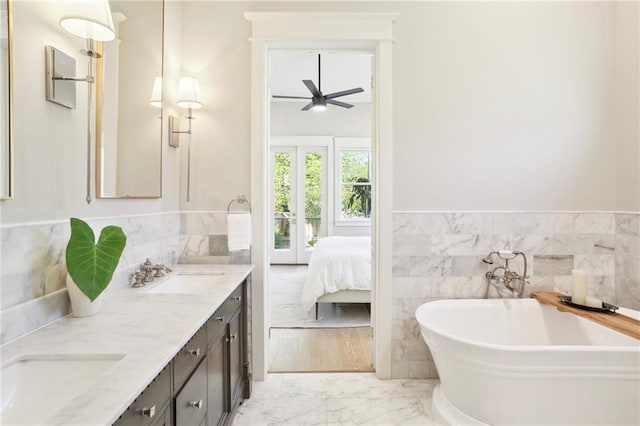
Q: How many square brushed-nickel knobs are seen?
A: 7